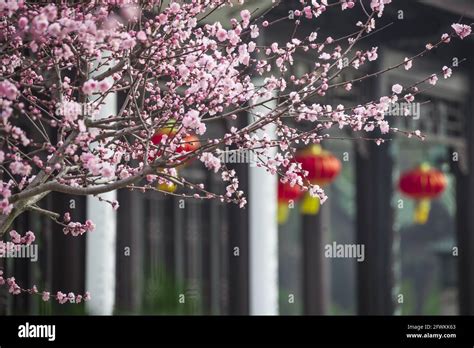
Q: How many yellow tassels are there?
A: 4